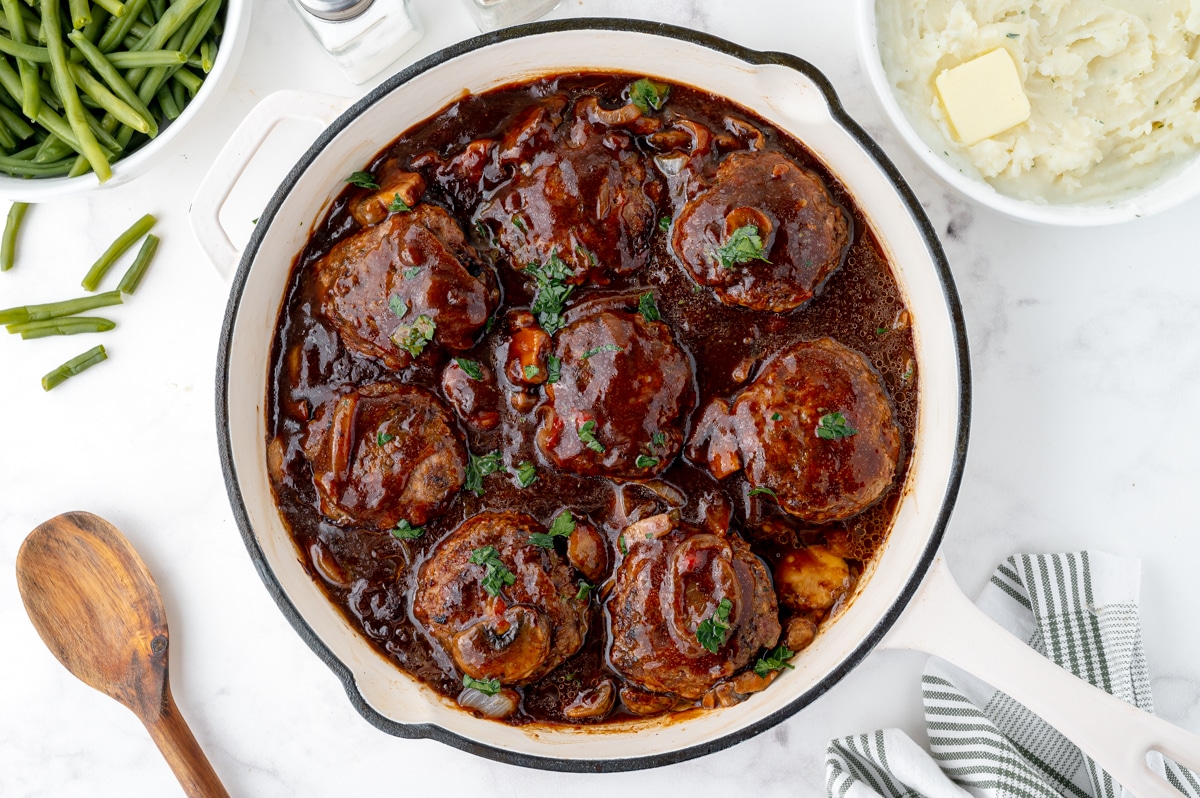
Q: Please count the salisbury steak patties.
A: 8